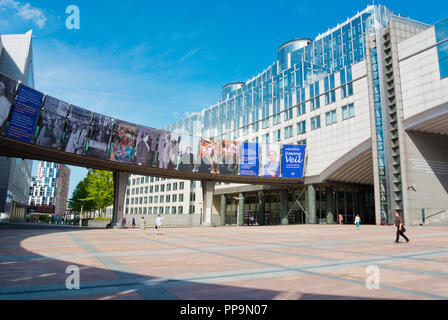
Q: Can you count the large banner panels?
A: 14